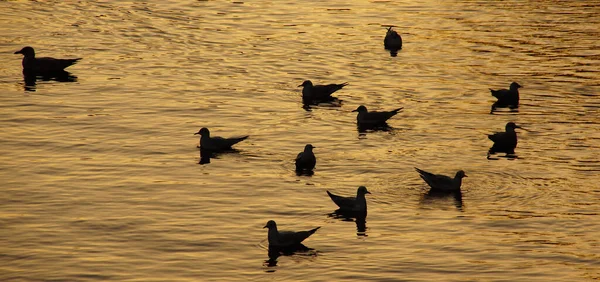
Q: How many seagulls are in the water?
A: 11